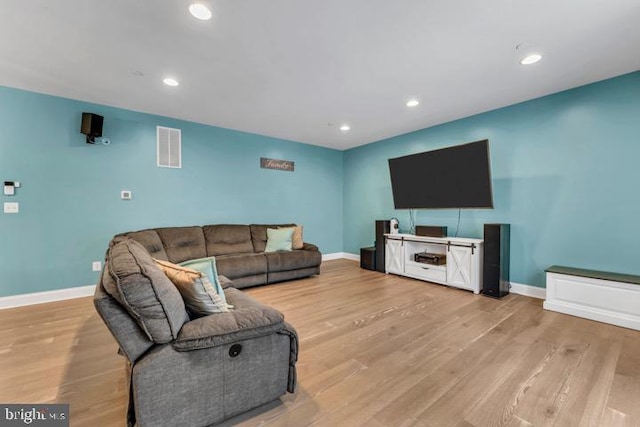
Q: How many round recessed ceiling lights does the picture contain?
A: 5